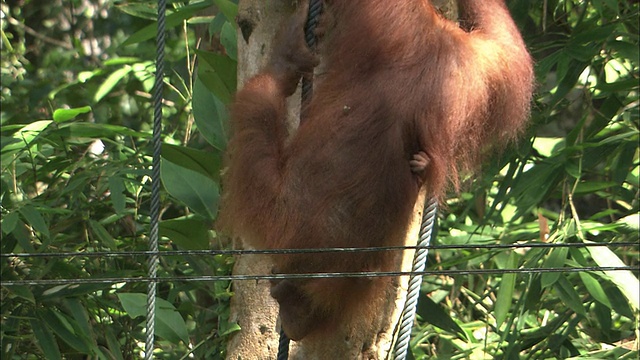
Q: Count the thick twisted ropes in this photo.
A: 3